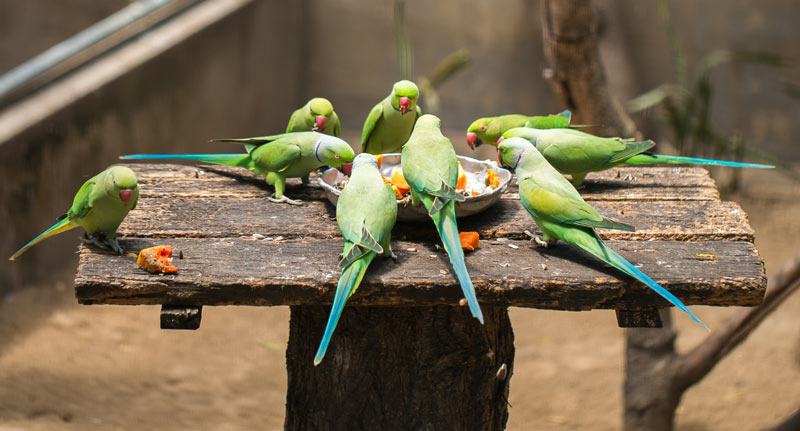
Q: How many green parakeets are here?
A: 9